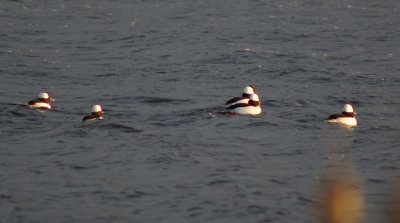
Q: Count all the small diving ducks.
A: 5